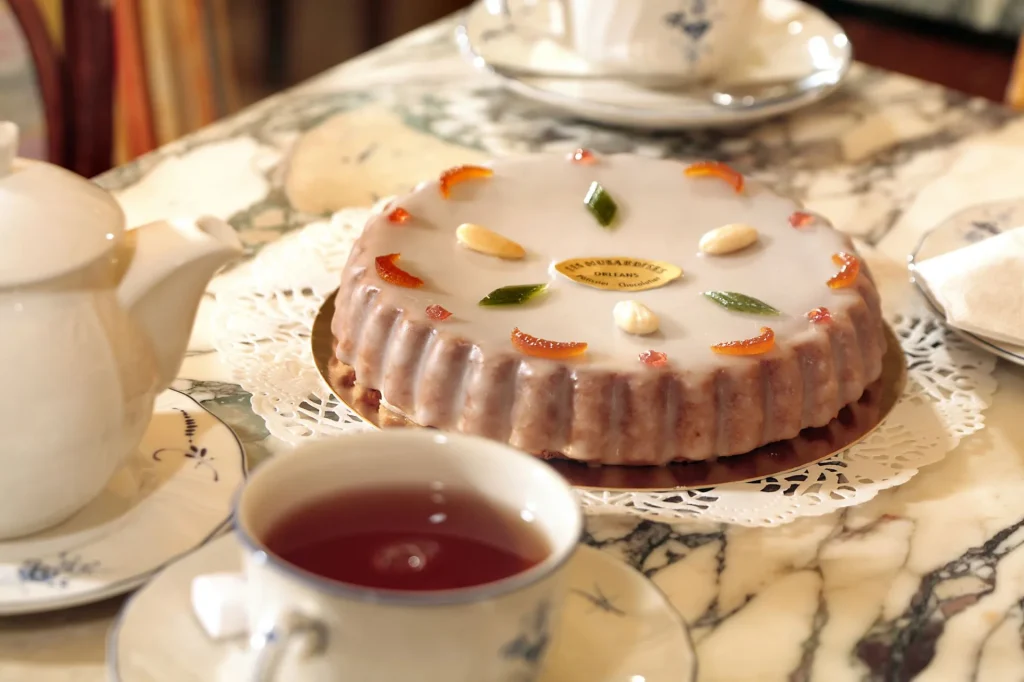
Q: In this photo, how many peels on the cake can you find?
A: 6